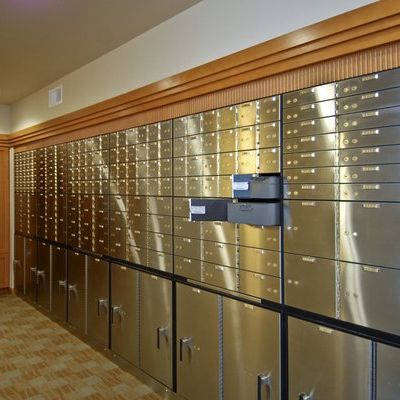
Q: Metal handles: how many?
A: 11